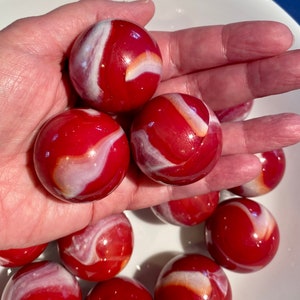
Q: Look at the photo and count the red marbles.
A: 12